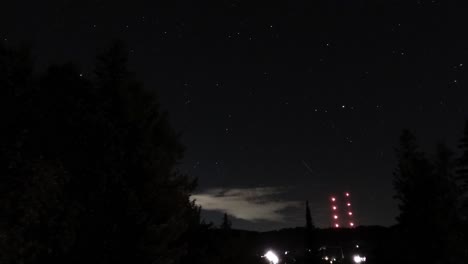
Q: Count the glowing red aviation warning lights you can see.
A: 8